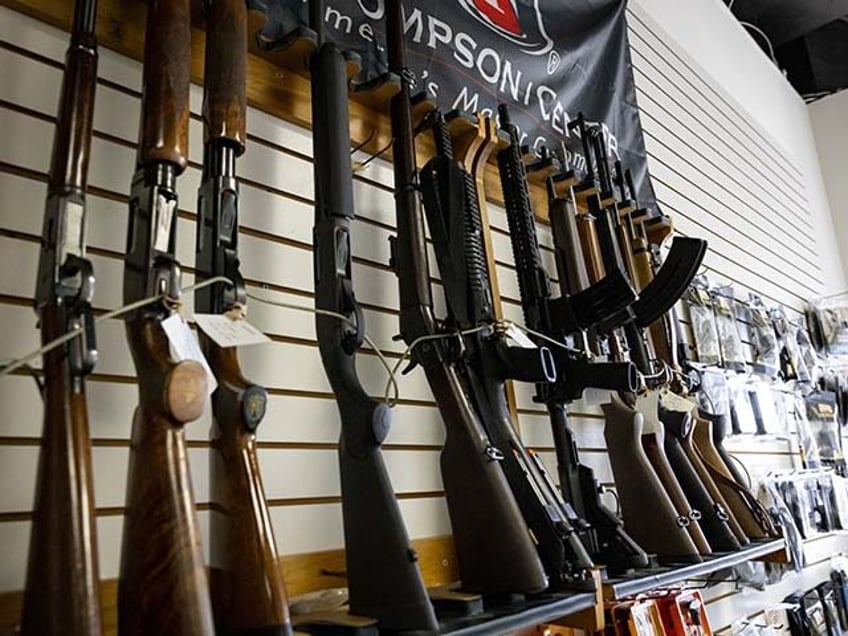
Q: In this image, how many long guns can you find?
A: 13